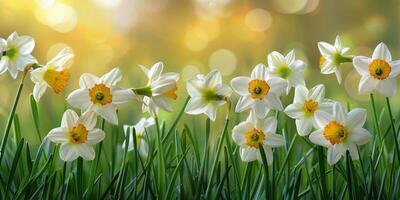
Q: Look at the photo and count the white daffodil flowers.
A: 14